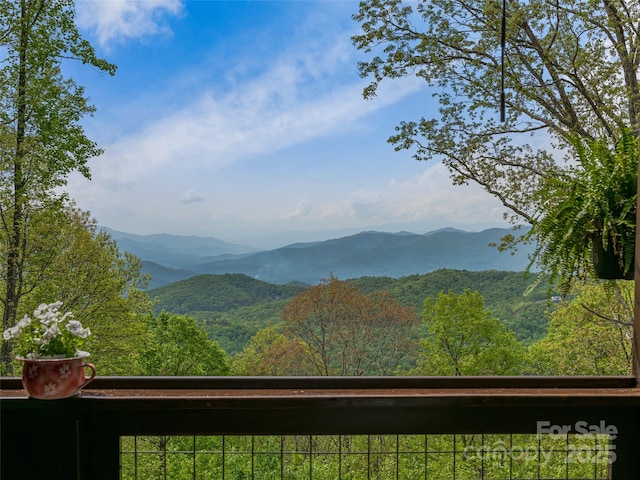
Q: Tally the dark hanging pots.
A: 1